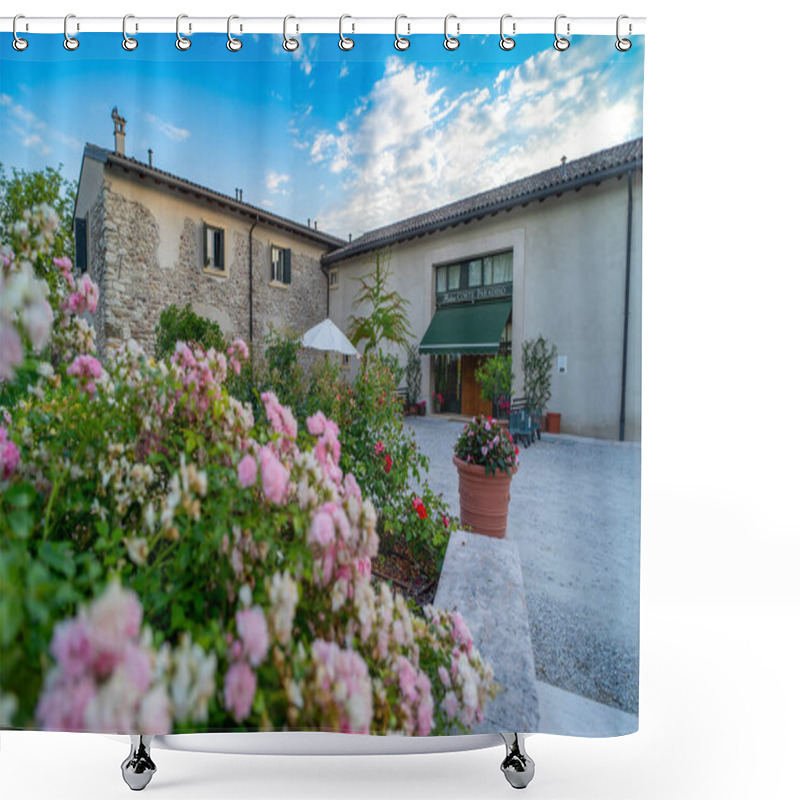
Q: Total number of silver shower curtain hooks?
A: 12